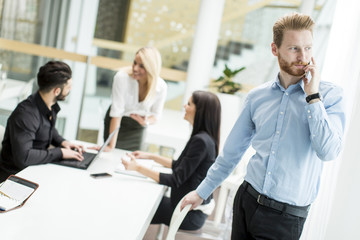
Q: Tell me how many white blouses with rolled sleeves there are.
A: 1